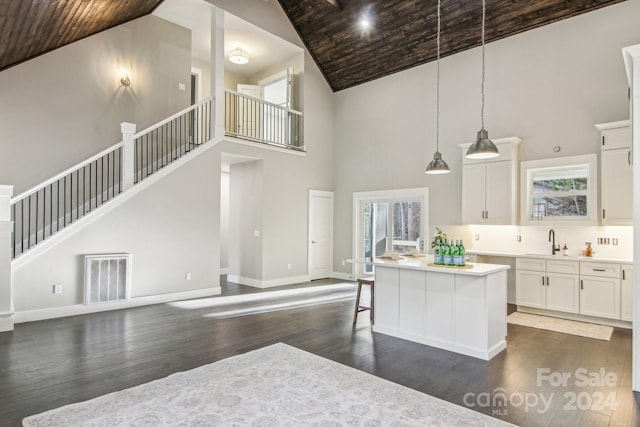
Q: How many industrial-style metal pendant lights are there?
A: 2